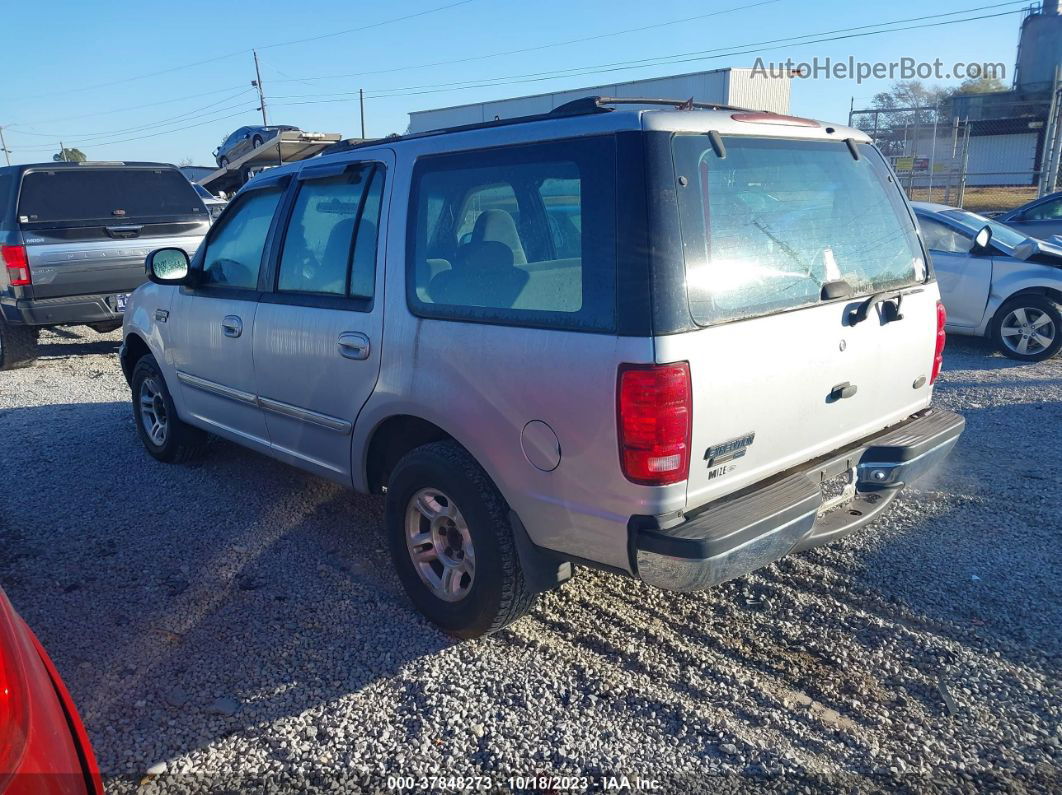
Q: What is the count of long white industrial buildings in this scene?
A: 1